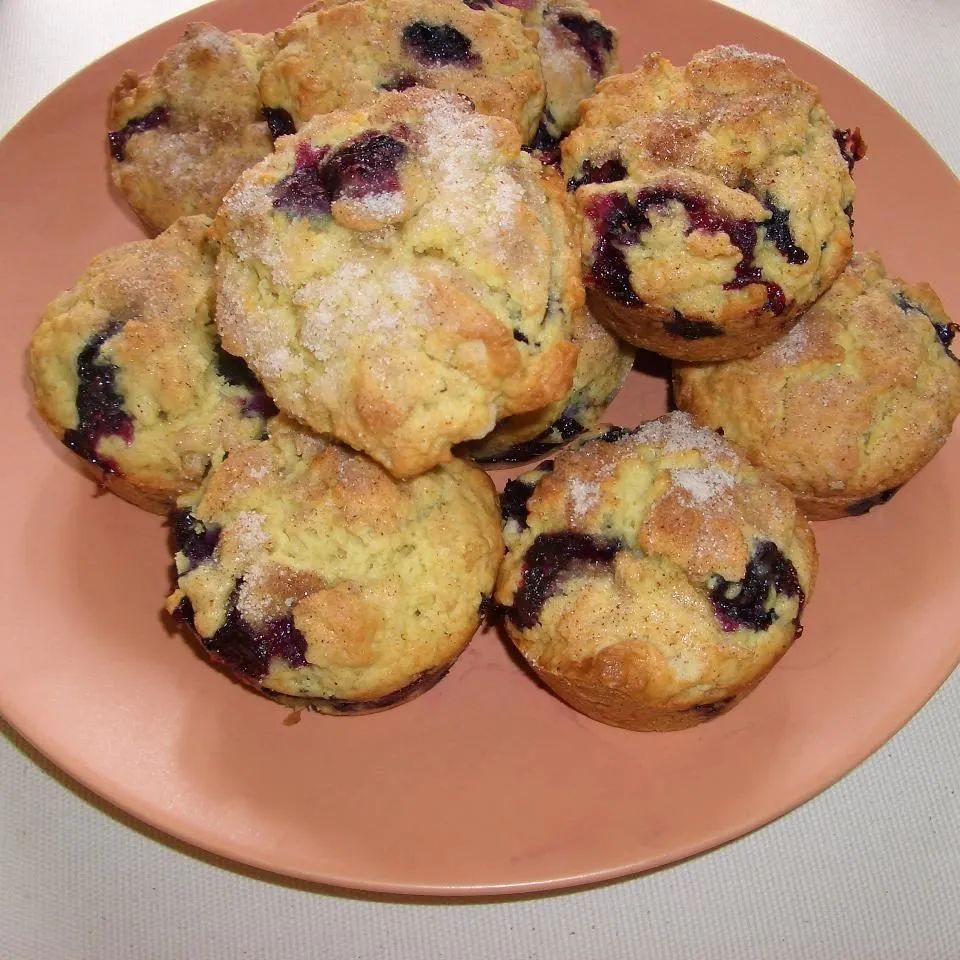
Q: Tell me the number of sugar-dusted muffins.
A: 10